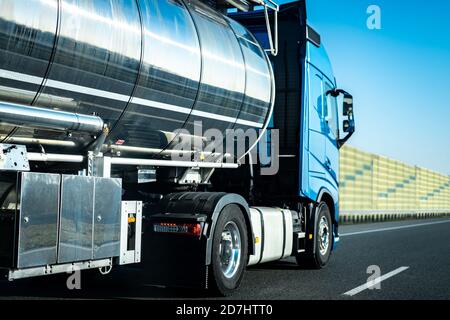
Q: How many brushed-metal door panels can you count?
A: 3